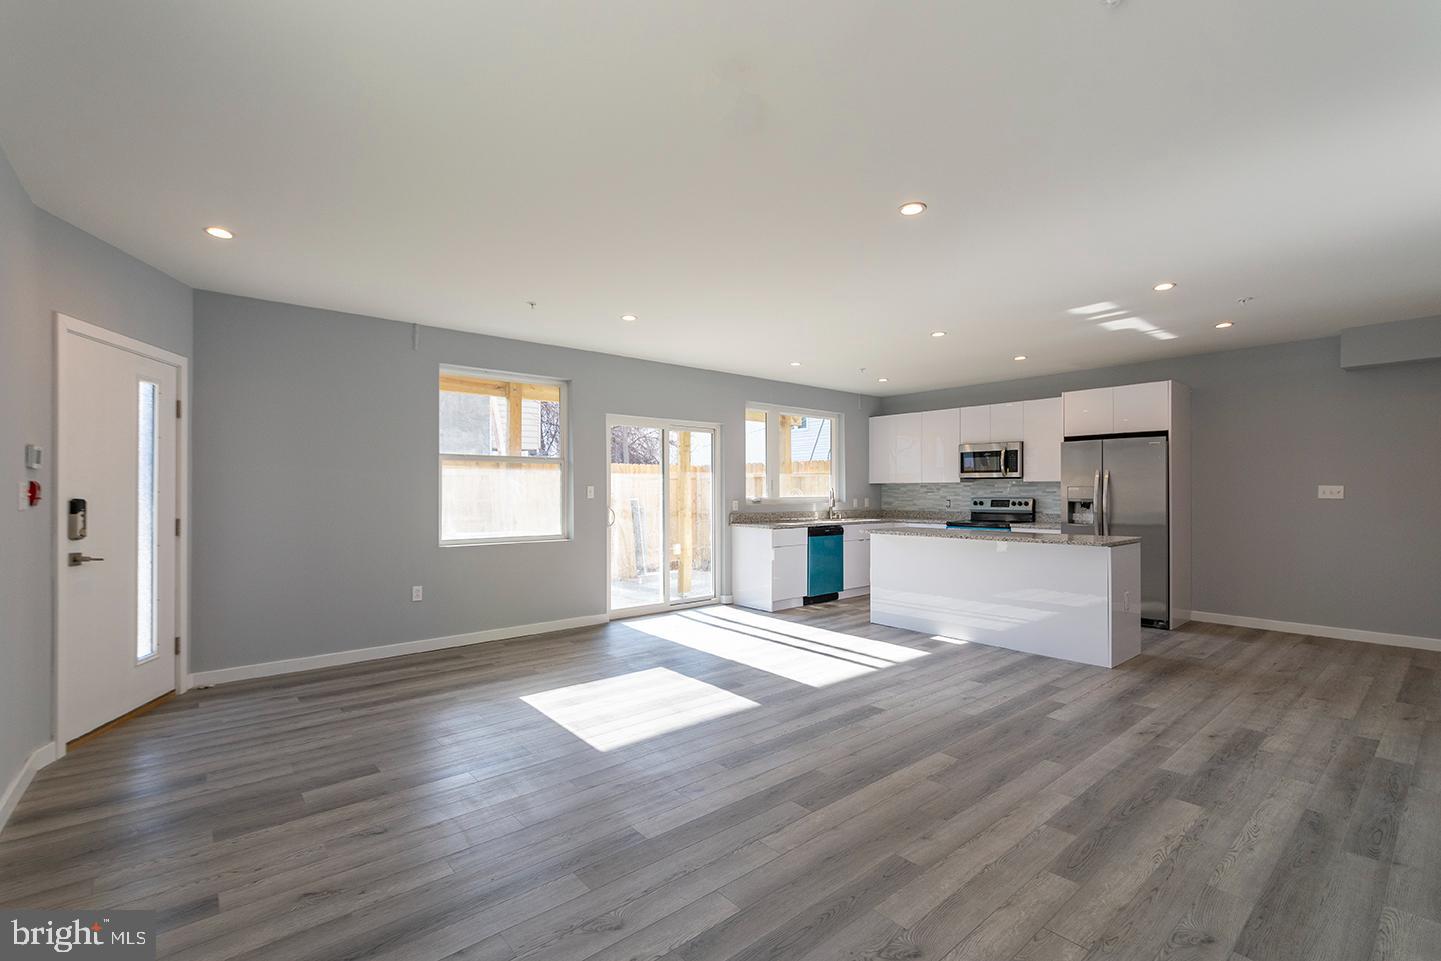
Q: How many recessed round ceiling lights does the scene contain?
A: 9